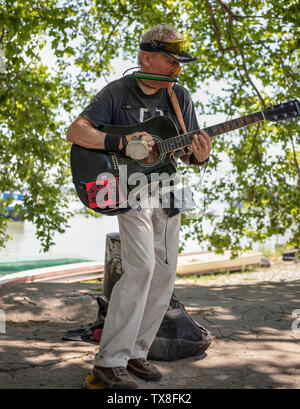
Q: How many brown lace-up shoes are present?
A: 2